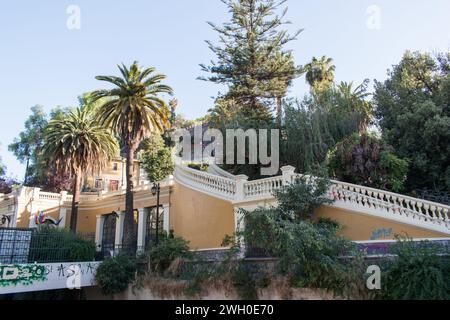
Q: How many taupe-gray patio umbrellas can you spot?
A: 0